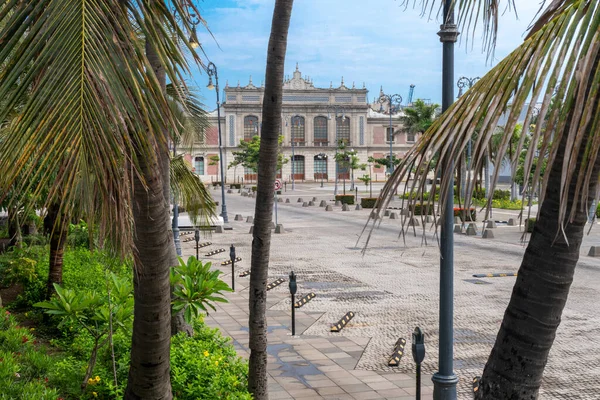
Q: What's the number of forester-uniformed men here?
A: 0